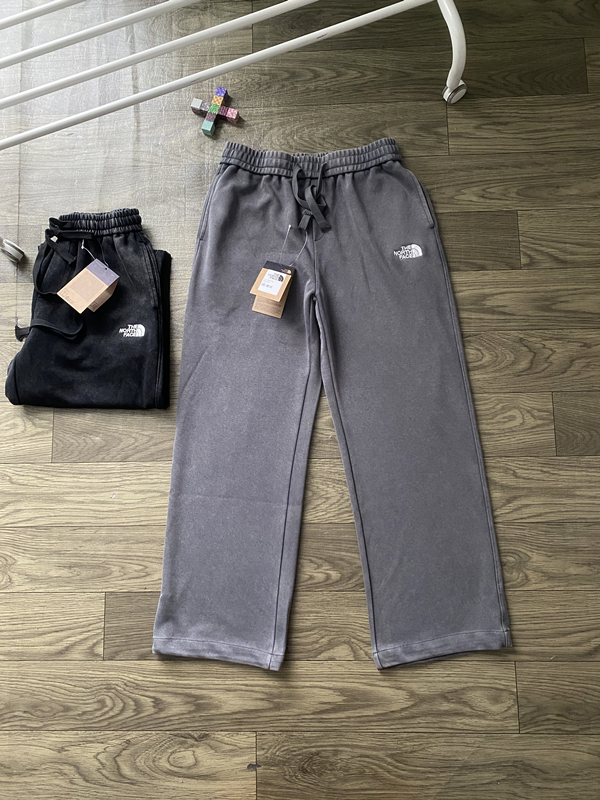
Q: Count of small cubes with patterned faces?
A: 9